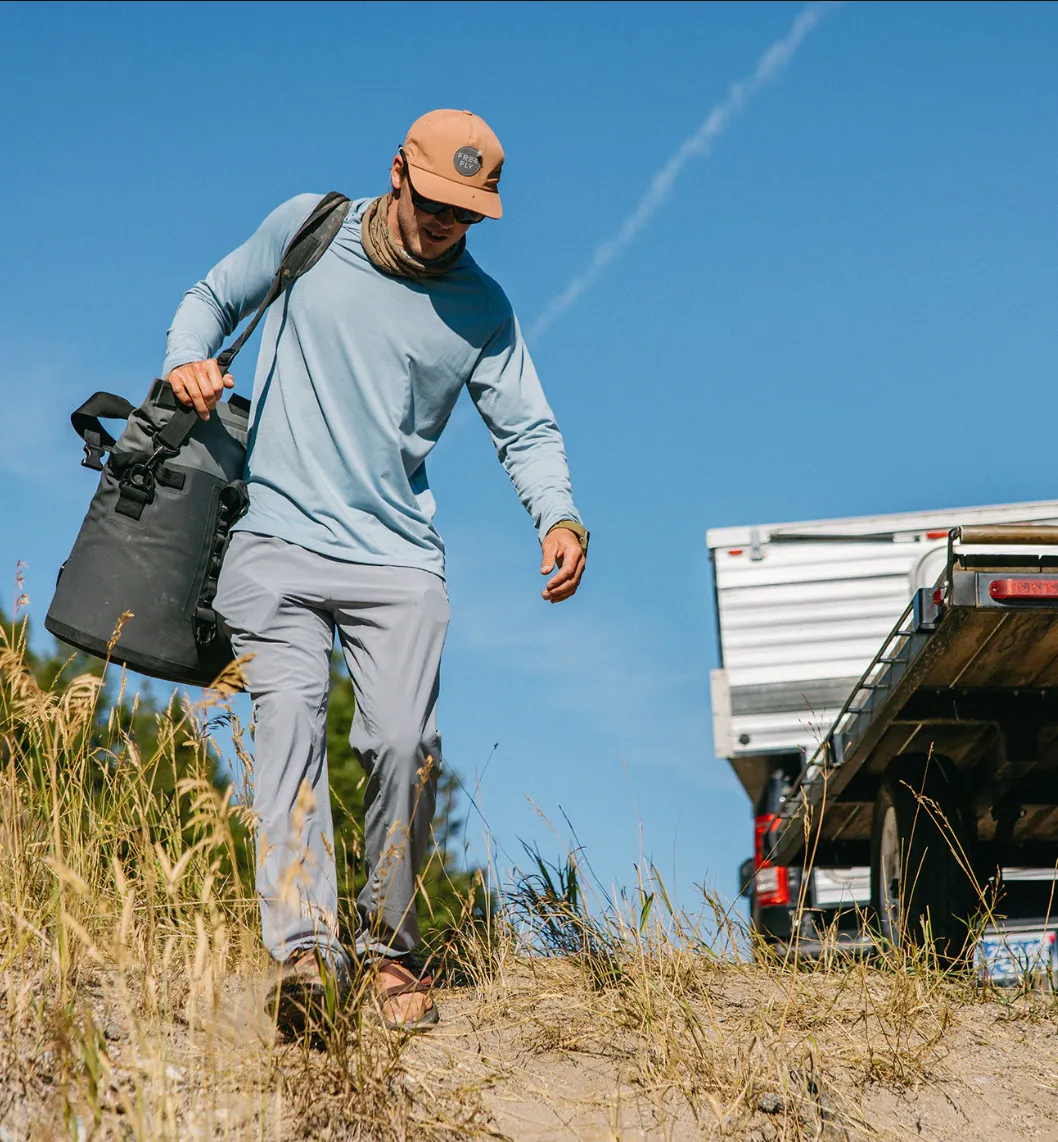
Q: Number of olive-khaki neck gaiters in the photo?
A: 1